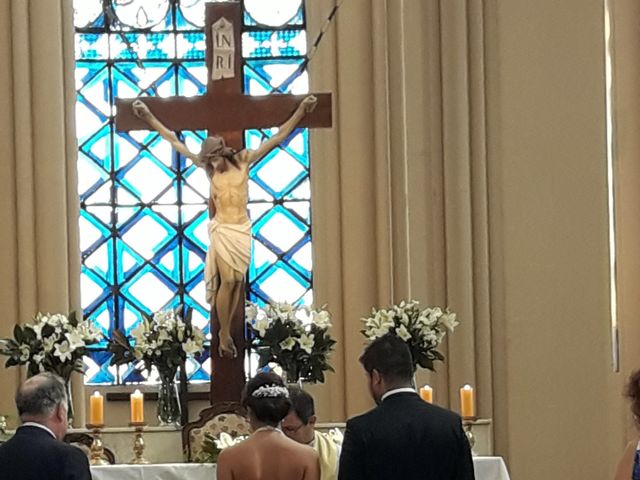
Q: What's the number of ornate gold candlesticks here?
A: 3